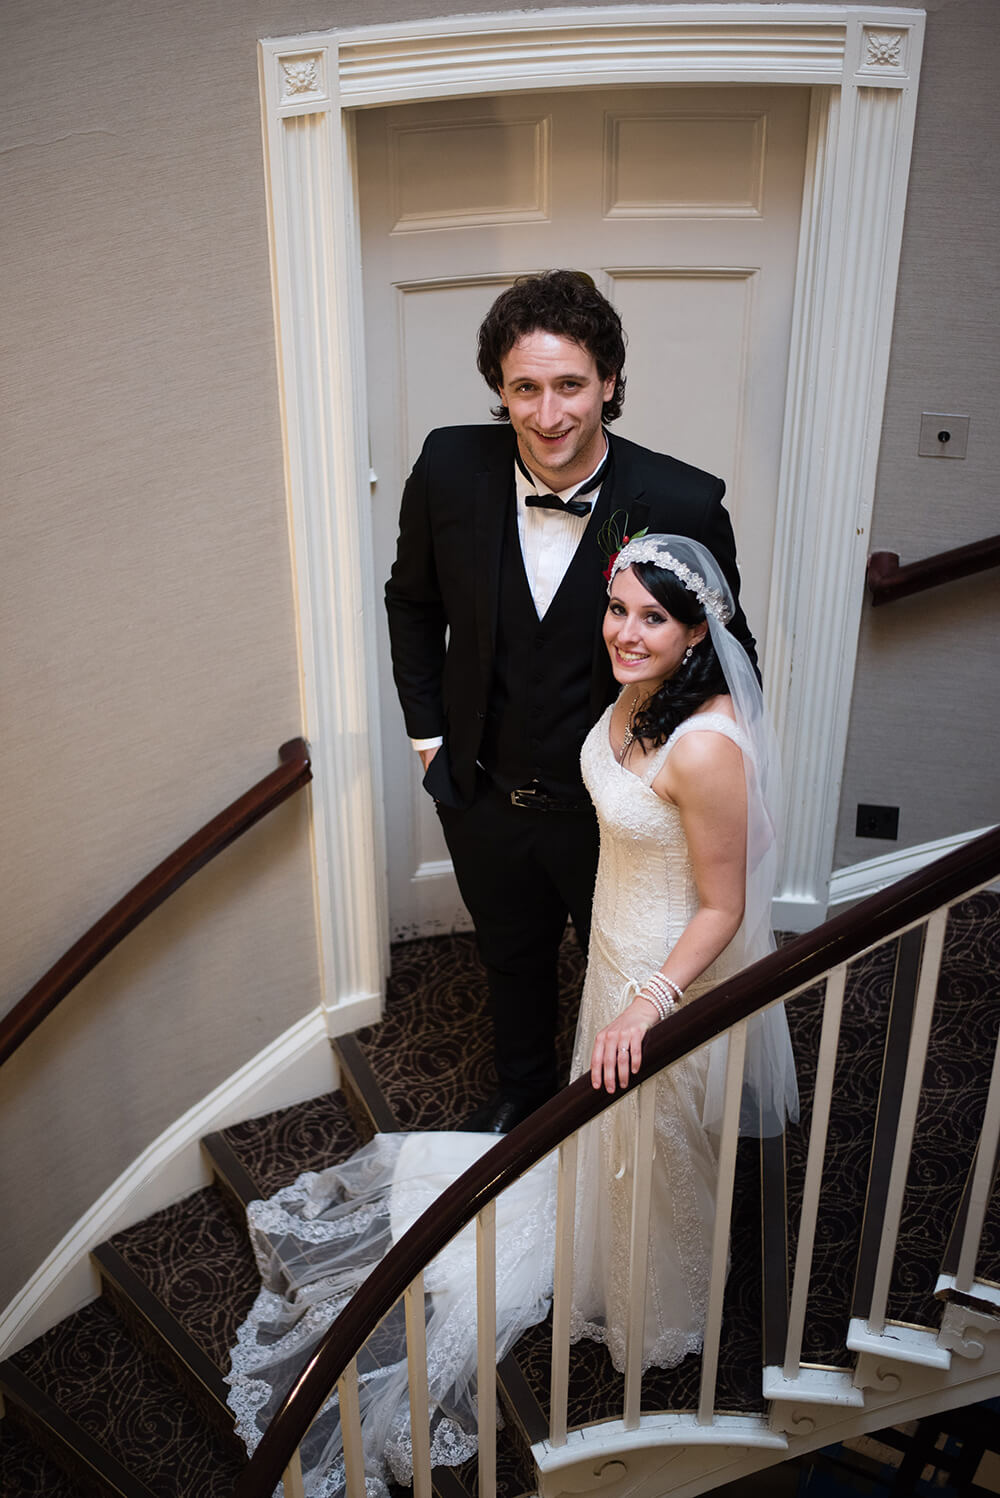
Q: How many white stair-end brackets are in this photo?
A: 4